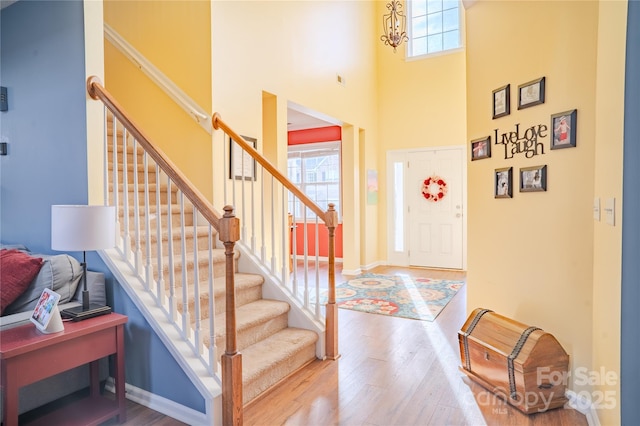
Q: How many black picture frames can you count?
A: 7